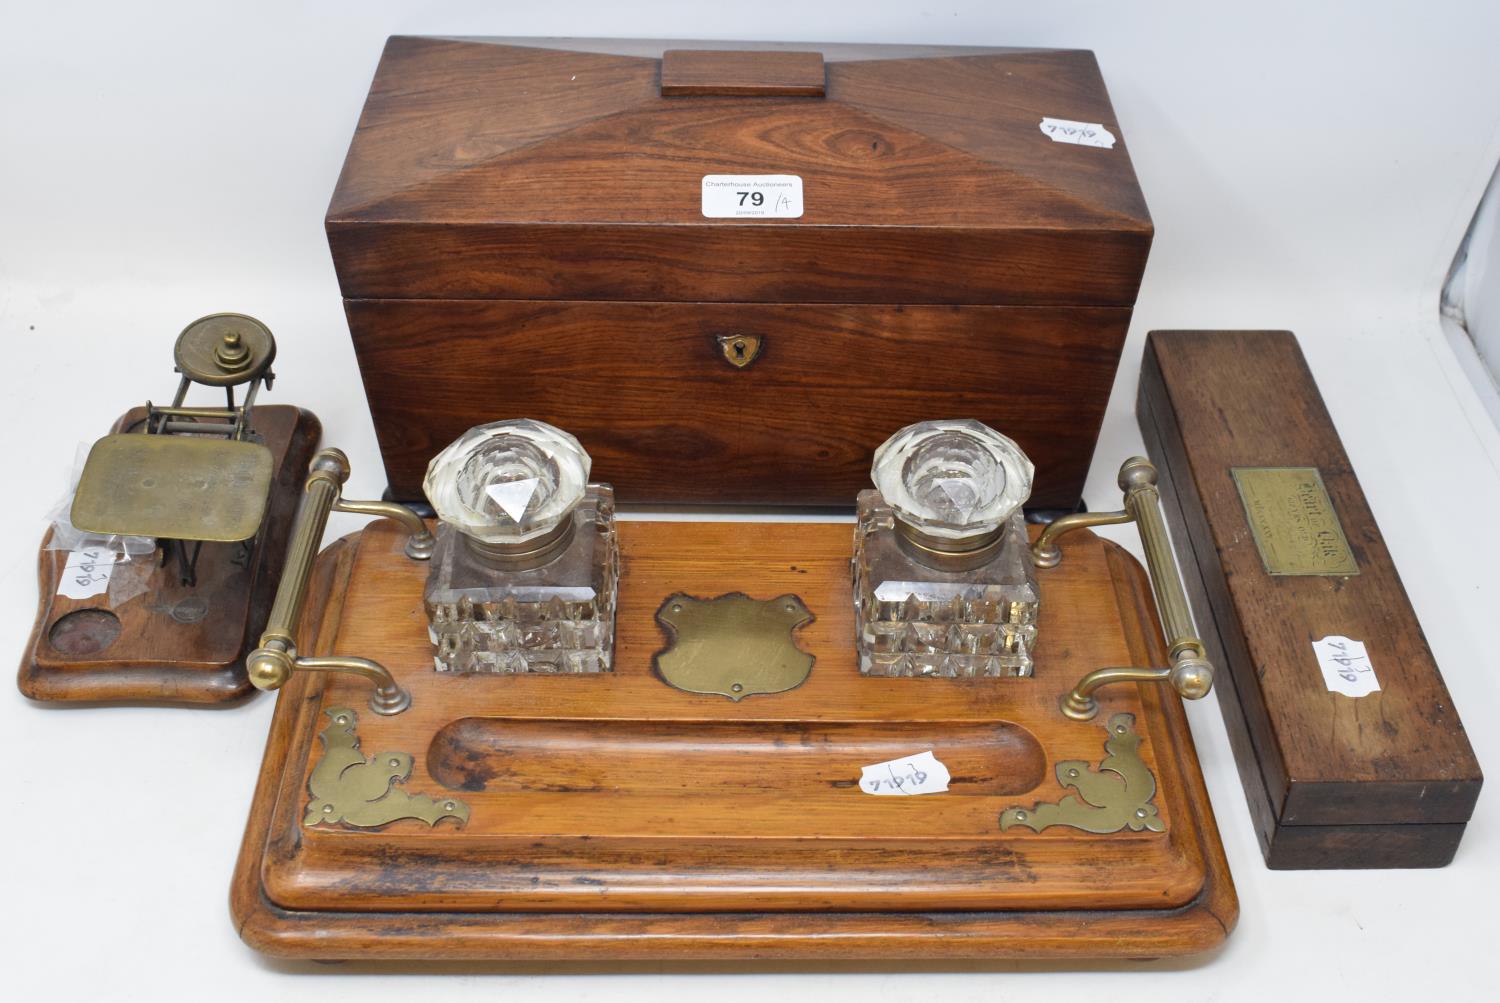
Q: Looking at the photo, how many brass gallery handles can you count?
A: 2